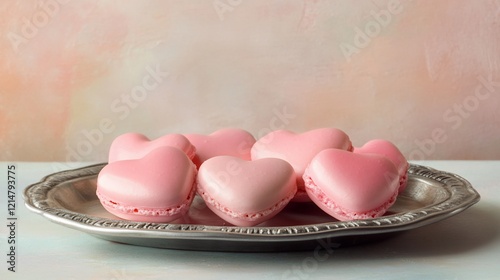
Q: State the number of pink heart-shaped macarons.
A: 7